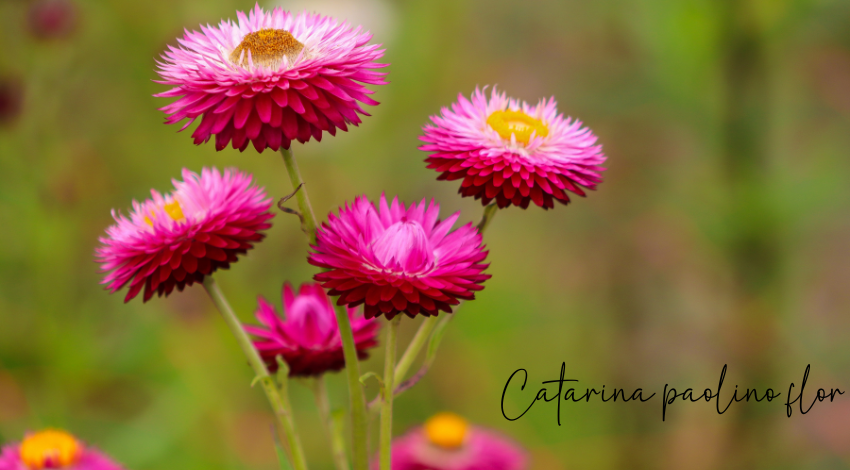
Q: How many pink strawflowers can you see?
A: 7